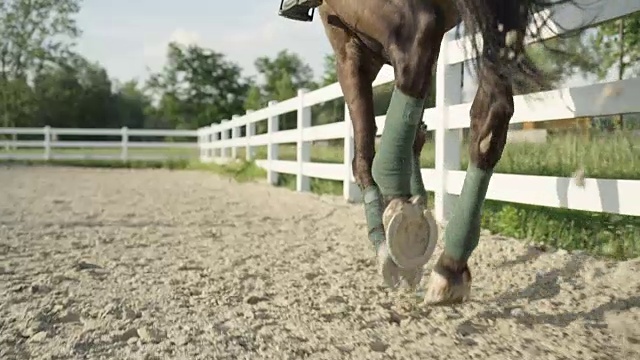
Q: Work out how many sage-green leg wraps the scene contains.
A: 4